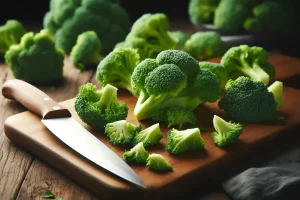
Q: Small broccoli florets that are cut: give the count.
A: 6